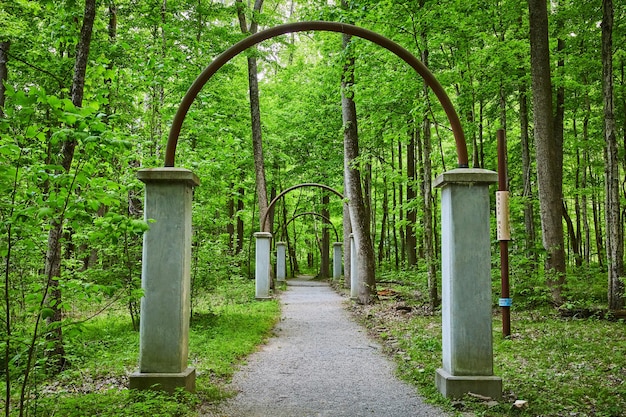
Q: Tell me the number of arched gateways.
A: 3